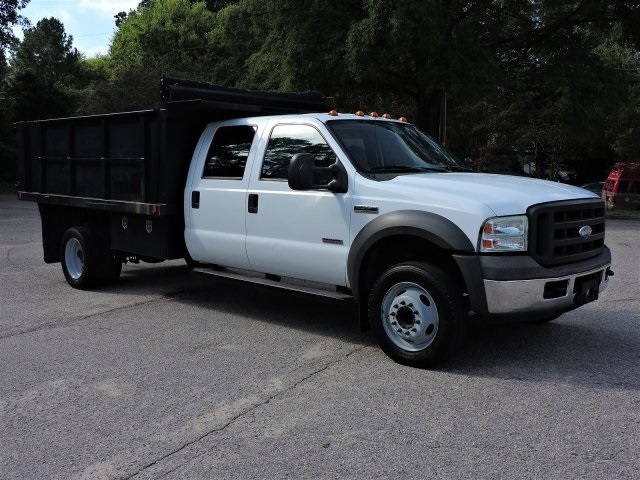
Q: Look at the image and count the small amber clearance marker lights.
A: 5